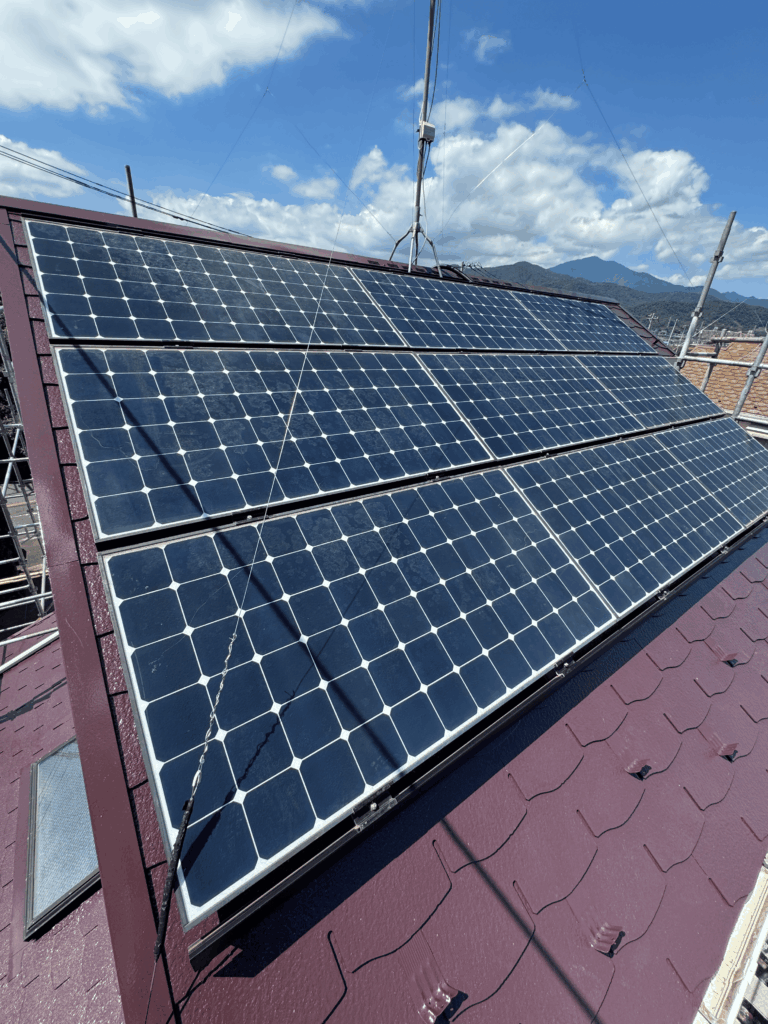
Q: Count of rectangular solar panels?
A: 9